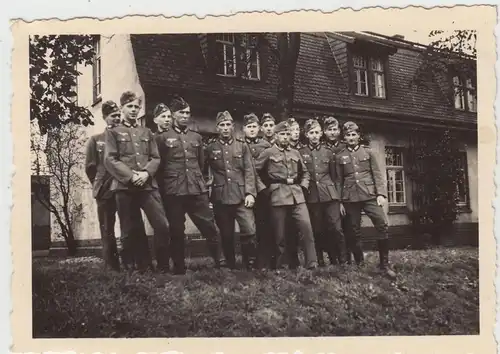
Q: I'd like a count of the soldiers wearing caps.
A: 12